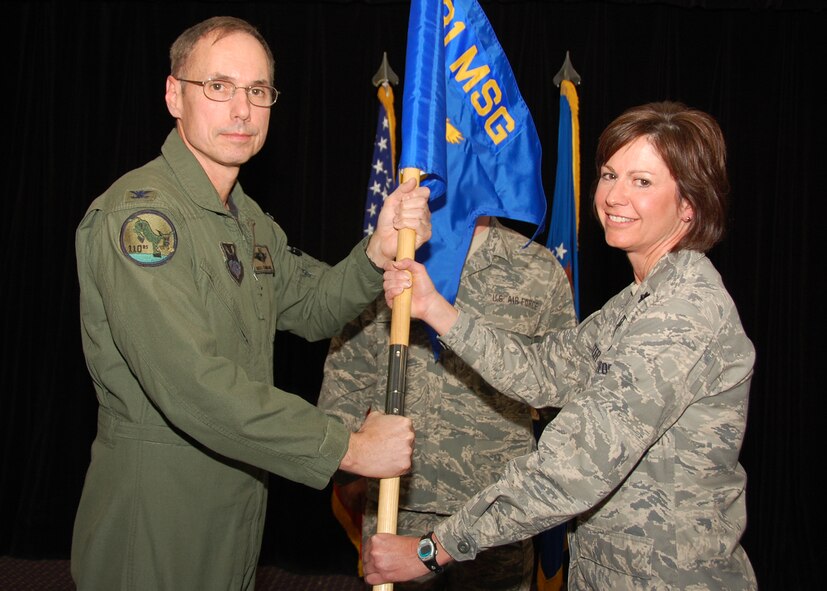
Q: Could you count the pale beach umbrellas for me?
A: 0